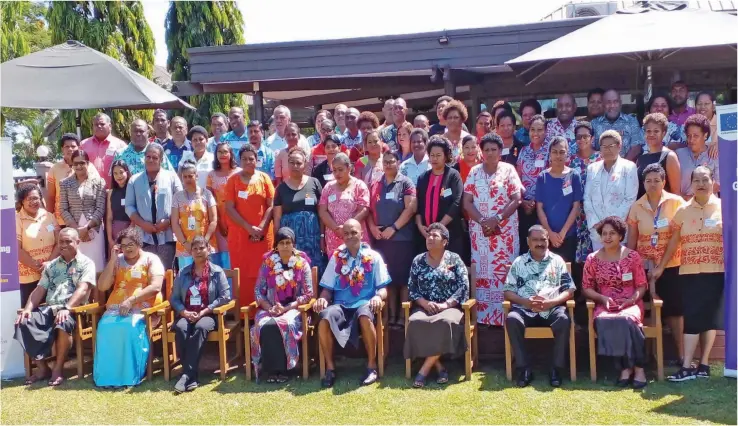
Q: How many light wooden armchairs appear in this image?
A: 8